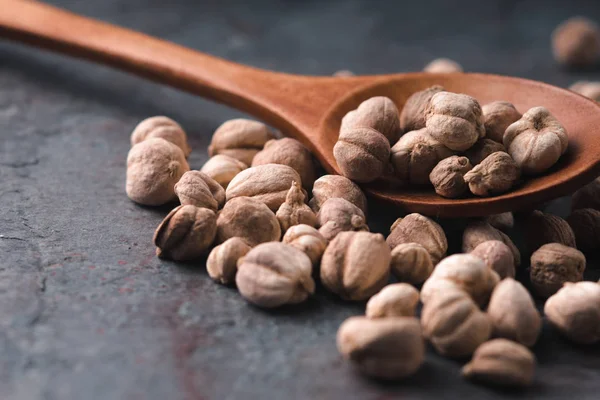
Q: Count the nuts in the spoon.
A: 10